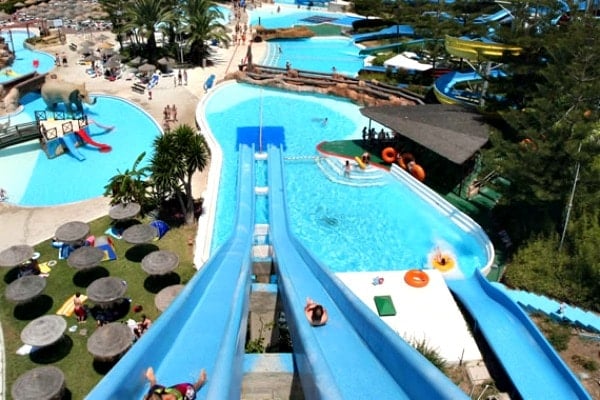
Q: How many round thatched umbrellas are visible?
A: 12